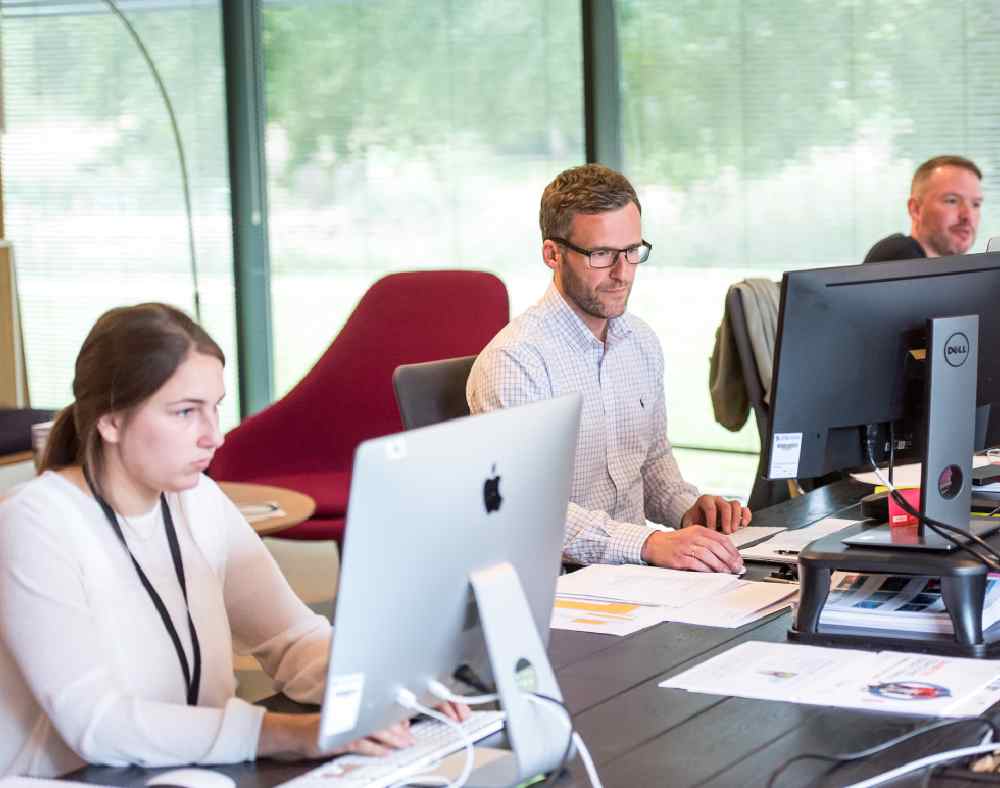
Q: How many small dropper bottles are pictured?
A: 0